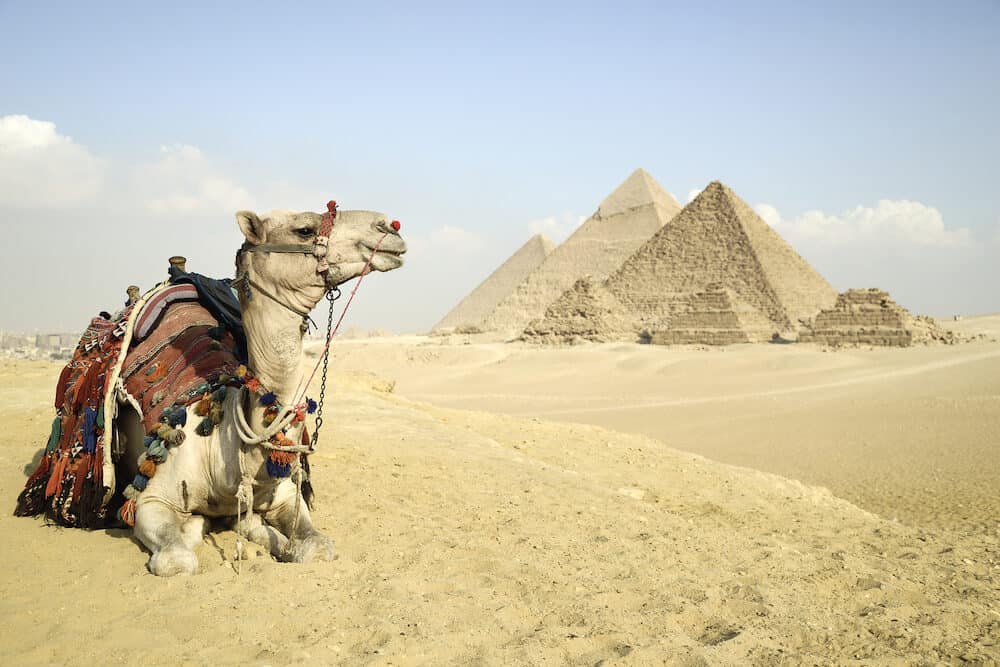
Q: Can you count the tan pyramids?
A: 6